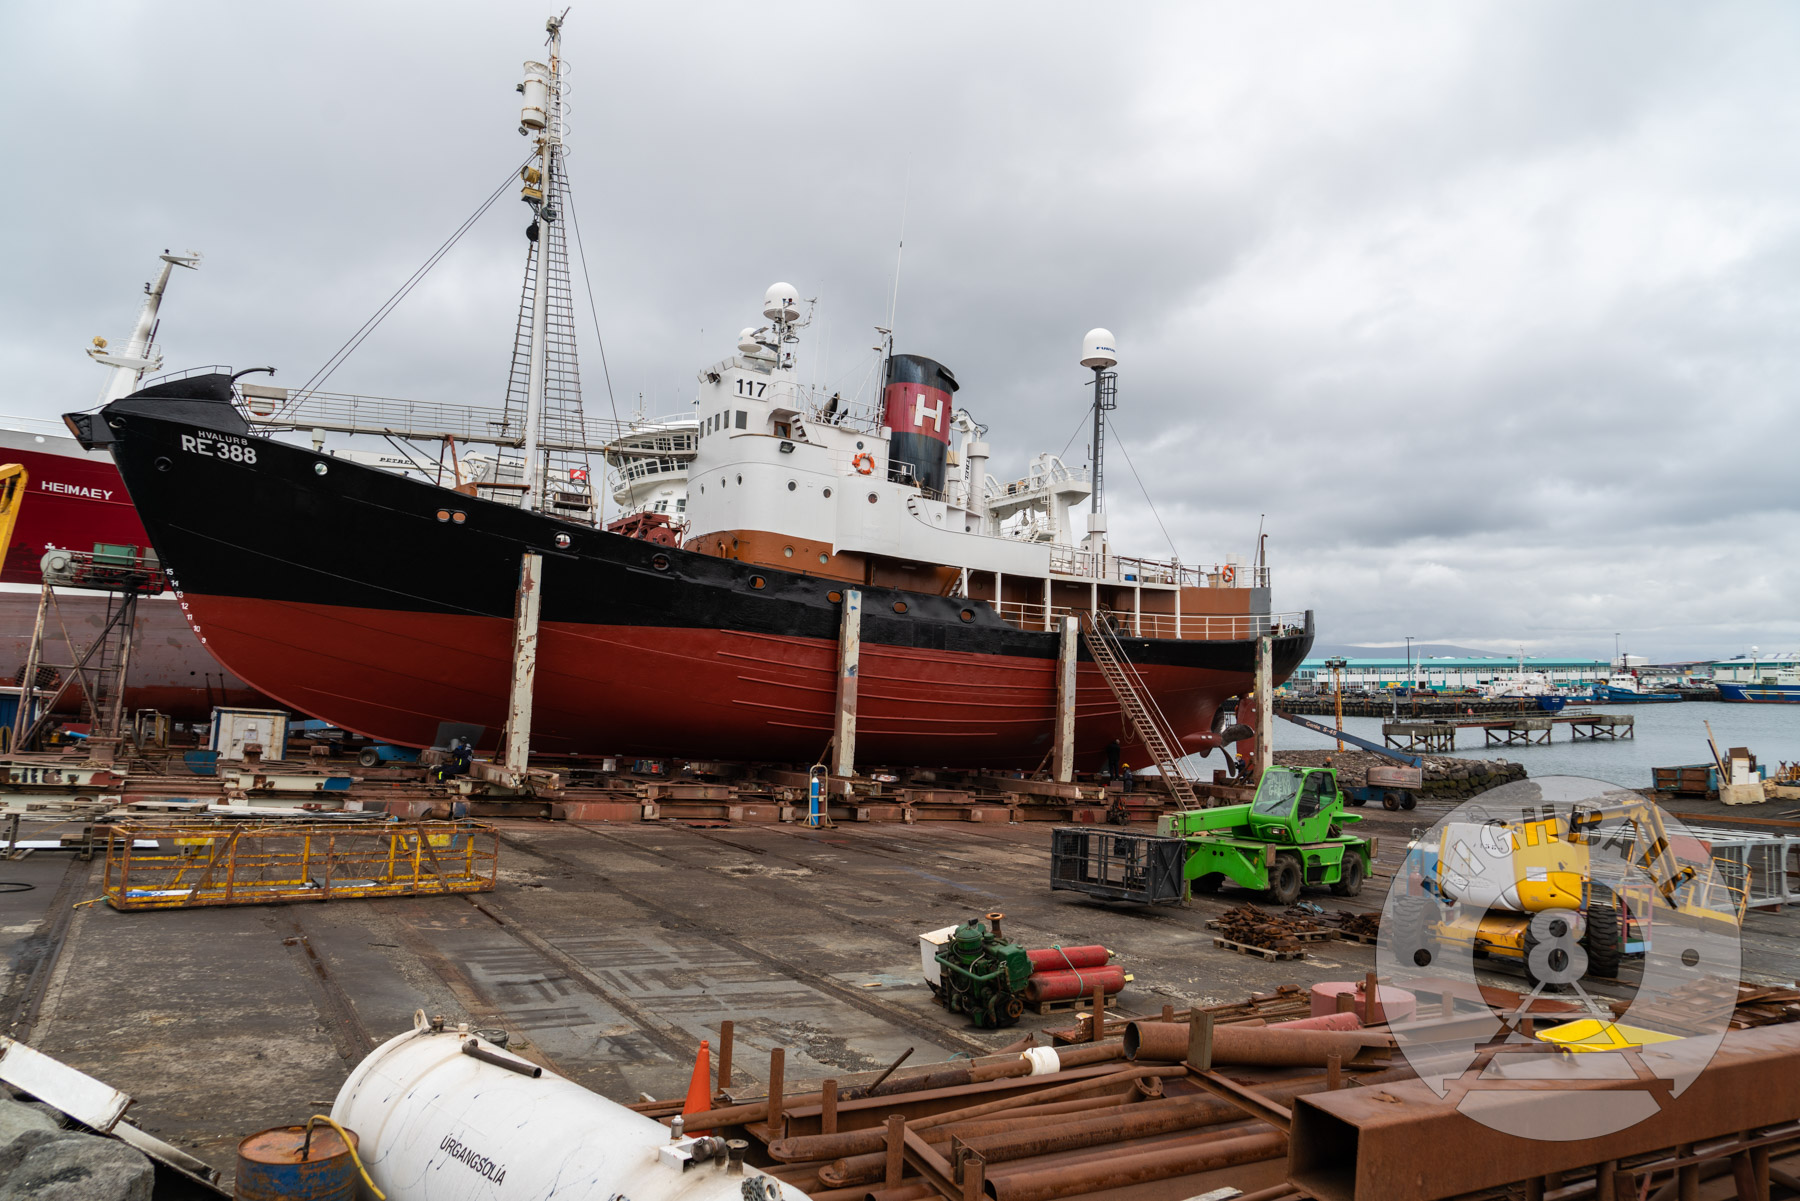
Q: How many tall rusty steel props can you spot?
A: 4